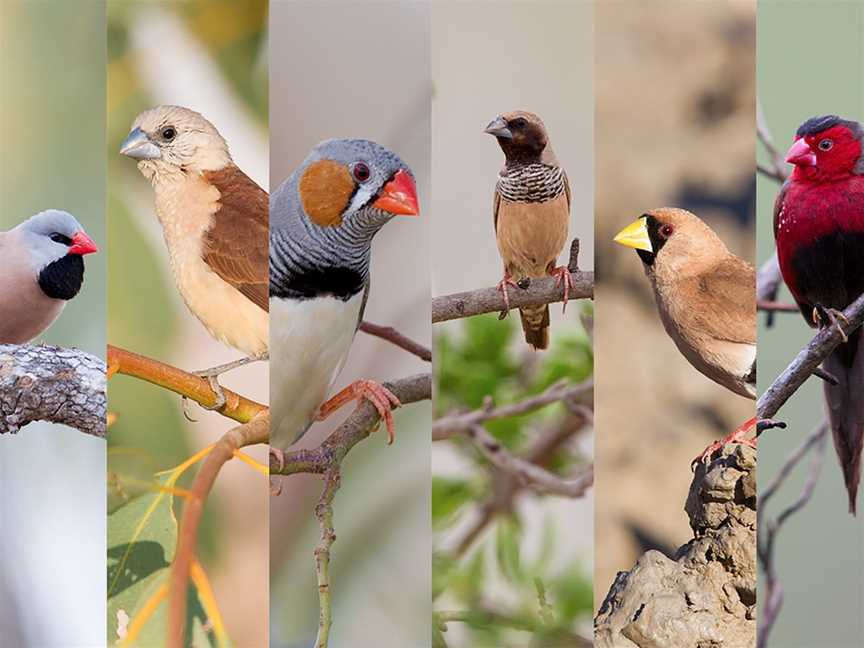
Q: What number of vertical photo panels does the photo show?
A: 6